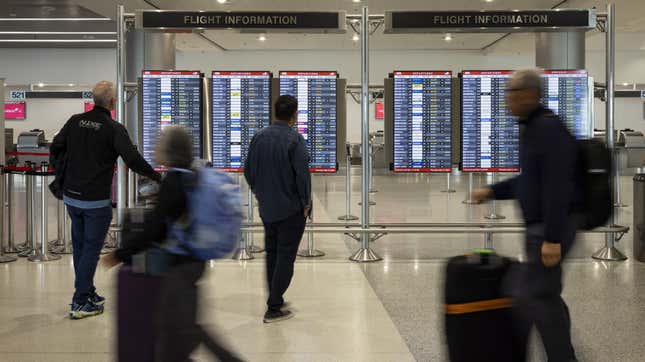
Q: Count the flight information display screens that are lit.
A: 6